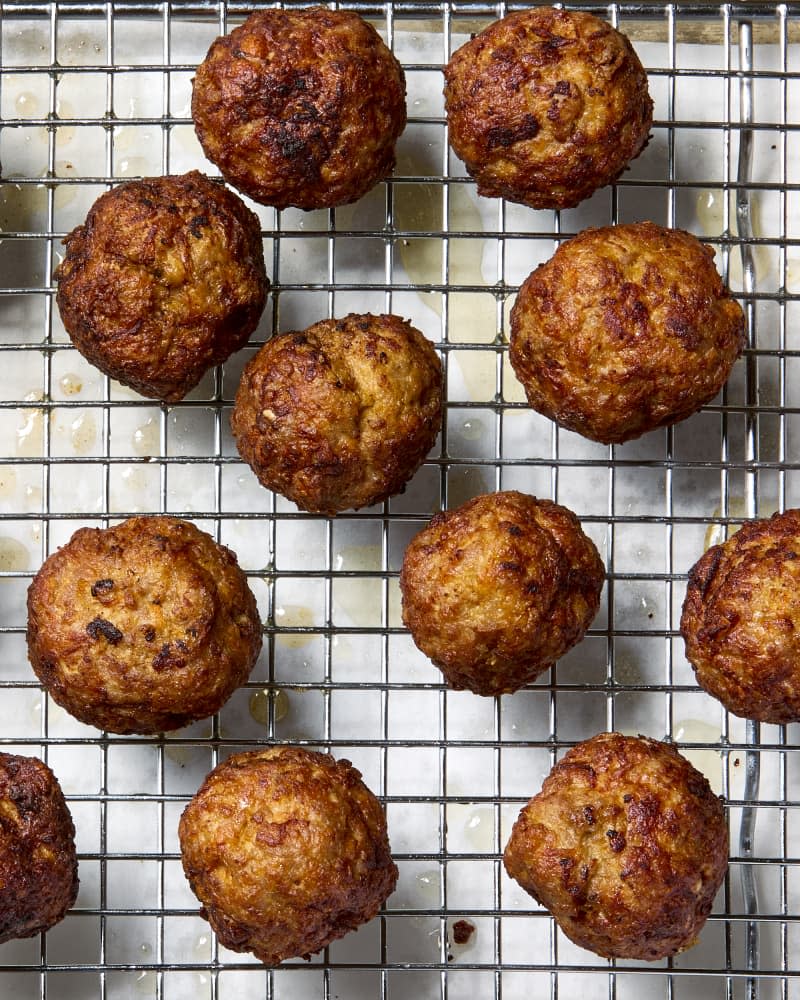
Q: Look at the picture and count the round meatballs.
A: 11